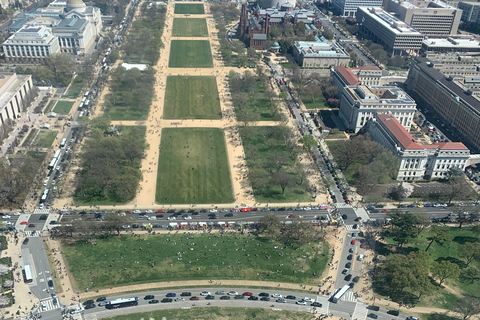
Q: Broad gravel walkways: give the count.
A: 2